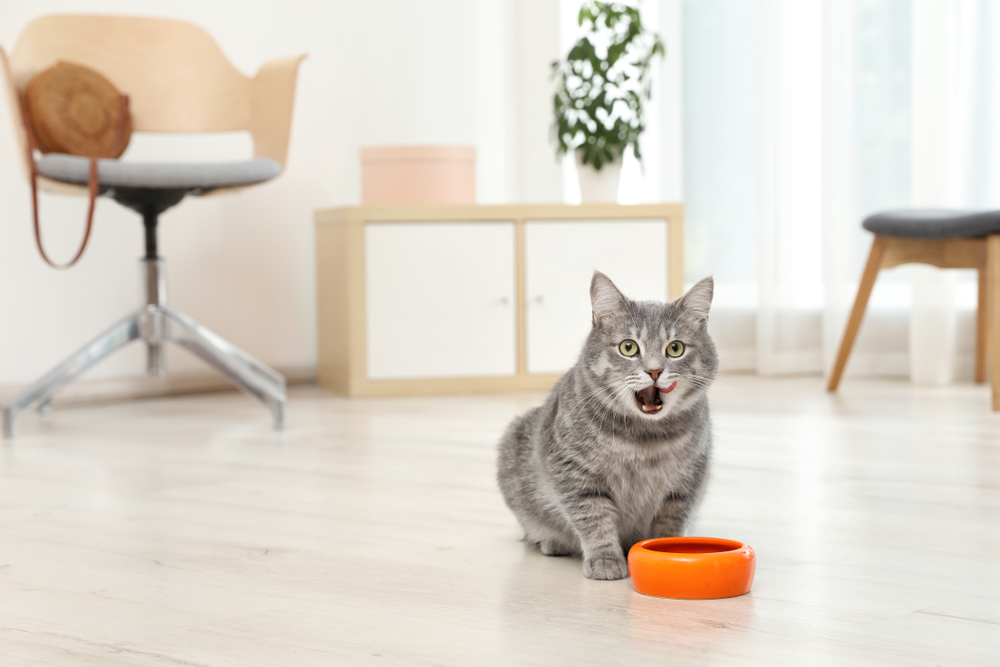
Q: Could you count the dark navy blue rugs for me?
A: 0